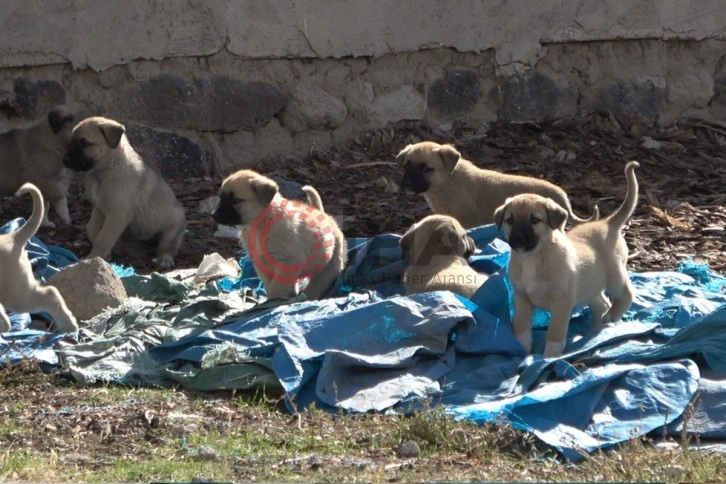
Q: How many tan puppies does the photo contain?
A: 7